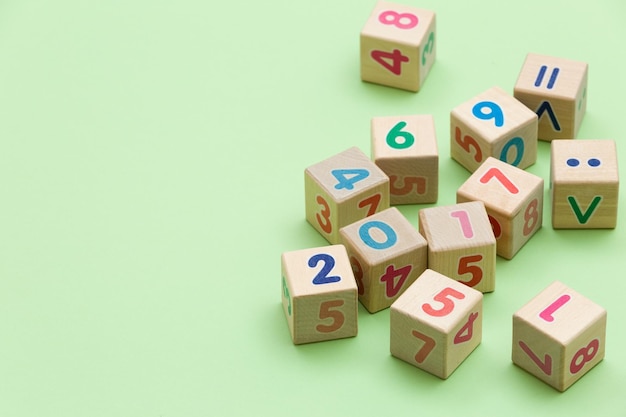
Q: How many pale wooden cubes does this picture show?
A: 12